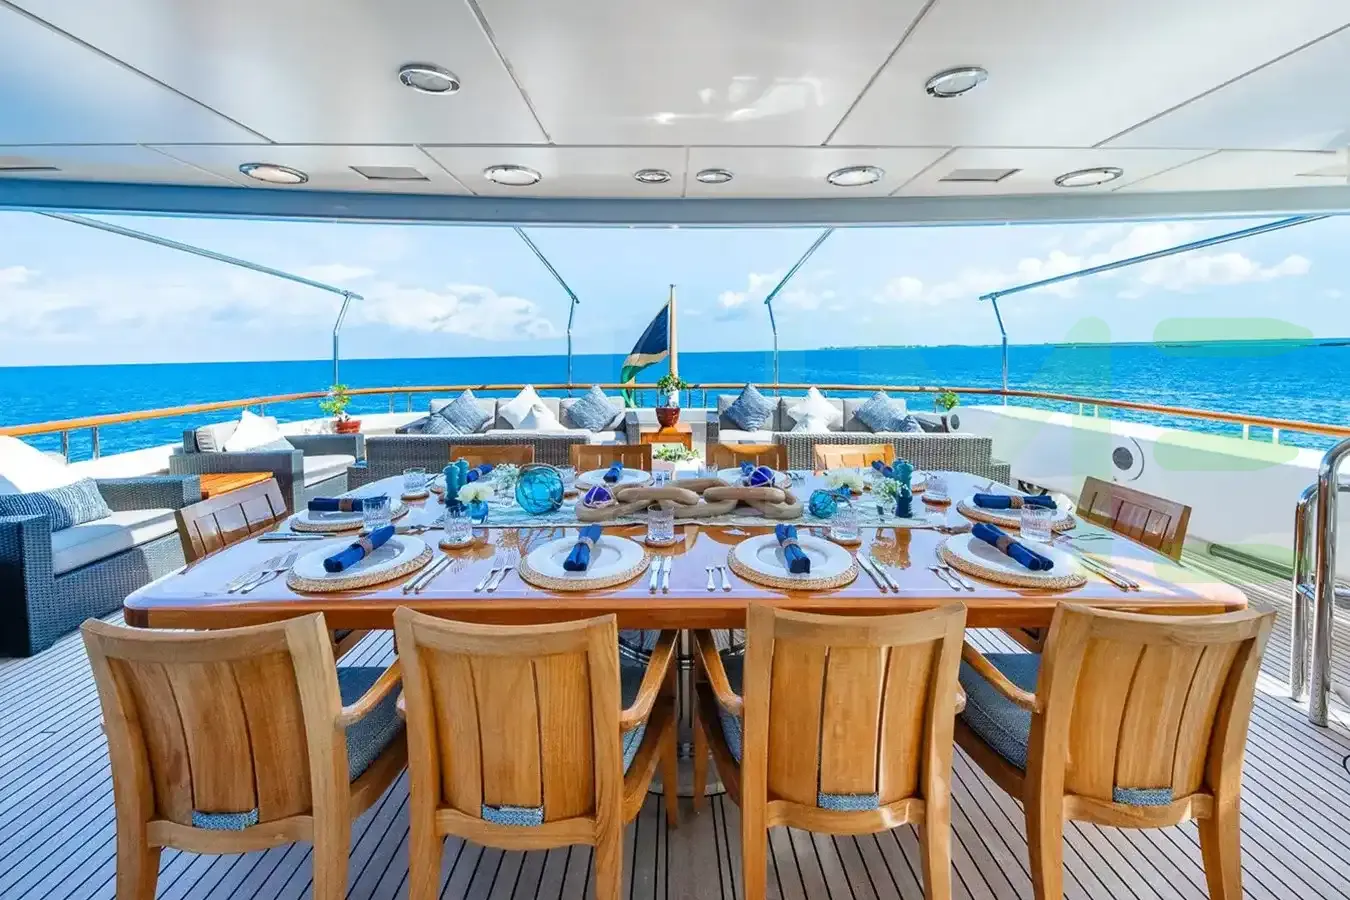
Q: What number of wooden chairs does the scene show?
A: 10